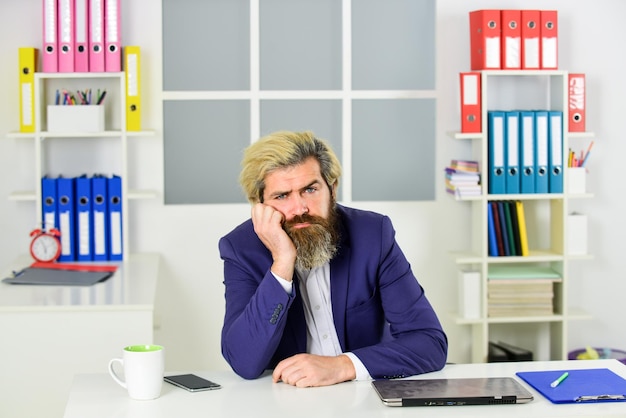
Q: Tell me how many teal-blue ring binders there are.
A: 5